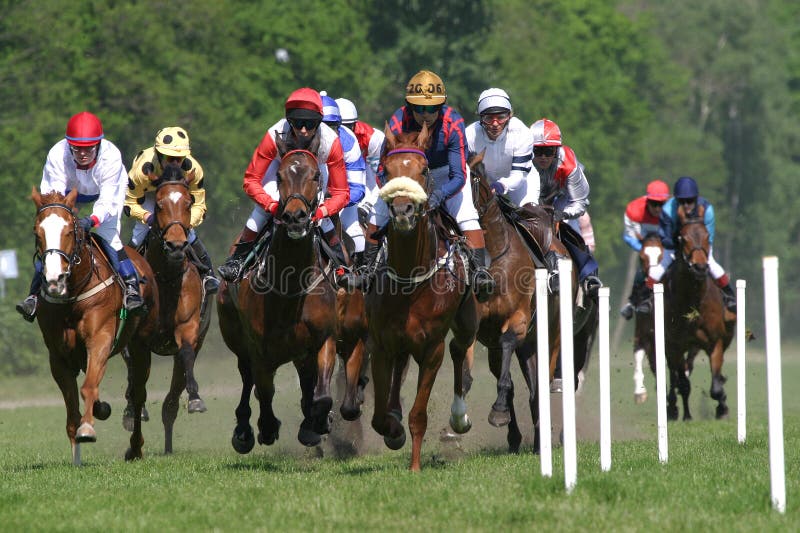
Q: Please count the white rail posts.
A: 6